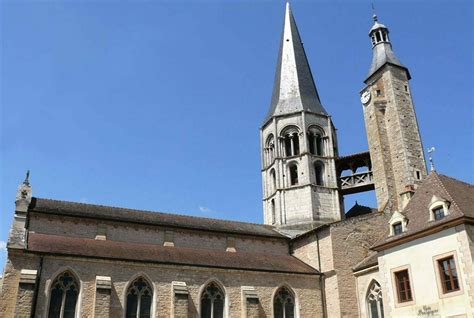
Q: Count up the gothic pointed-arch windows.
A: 5